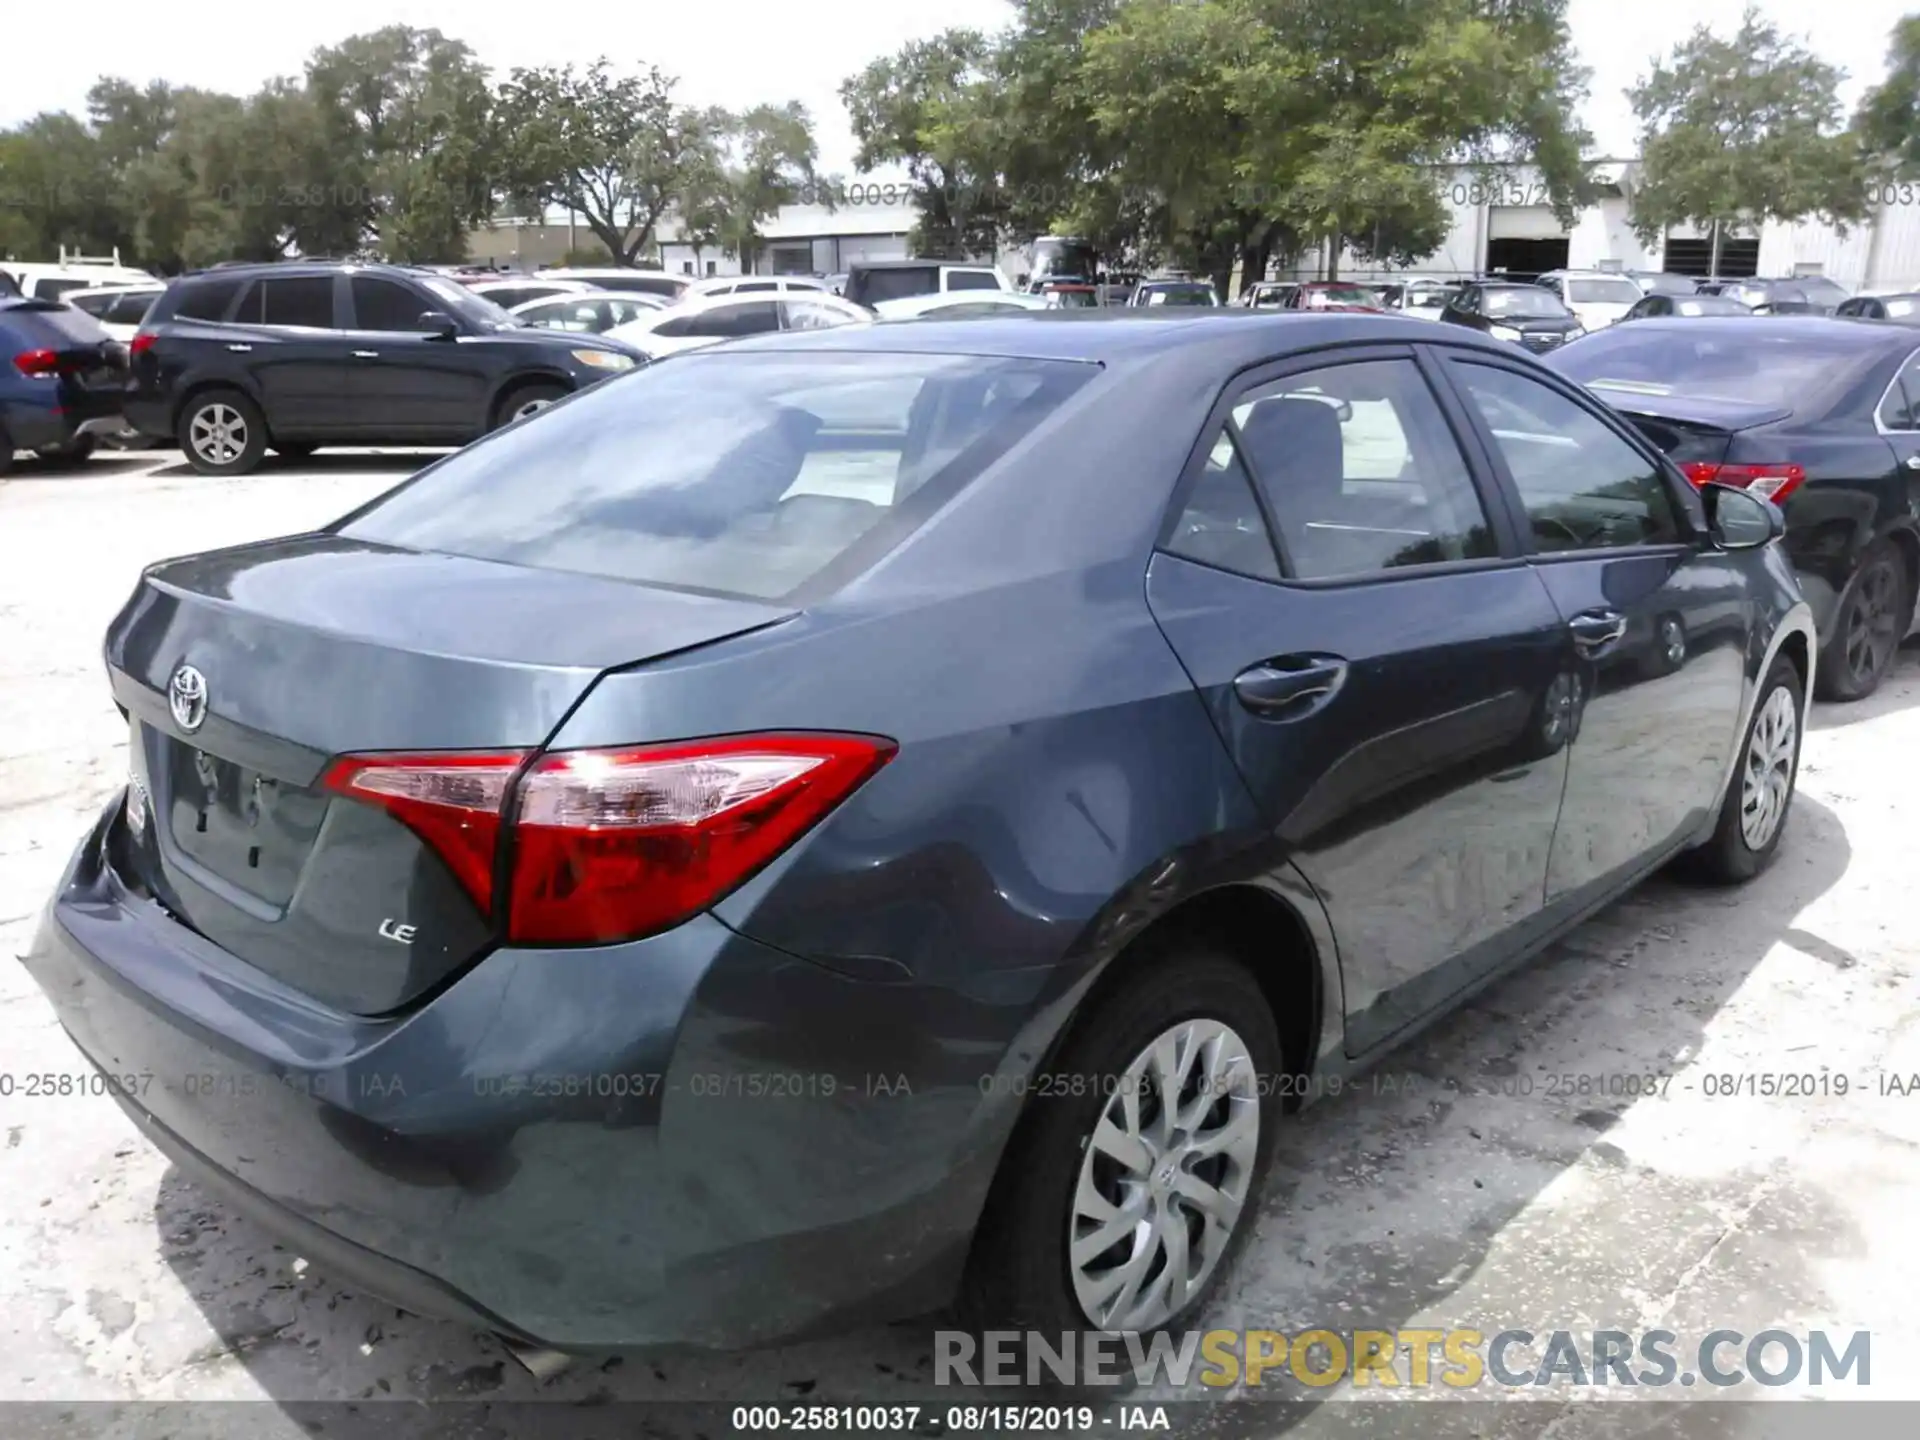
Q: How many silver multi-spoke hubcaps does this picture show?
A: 2